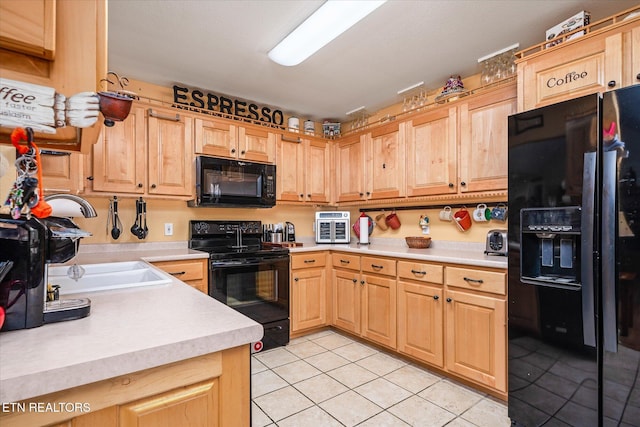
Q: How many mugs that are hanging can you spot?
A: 6